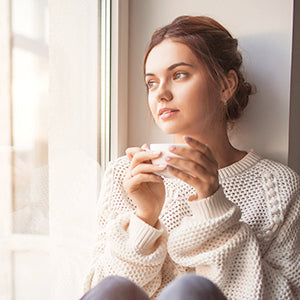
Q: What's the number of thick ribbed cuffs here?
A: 2